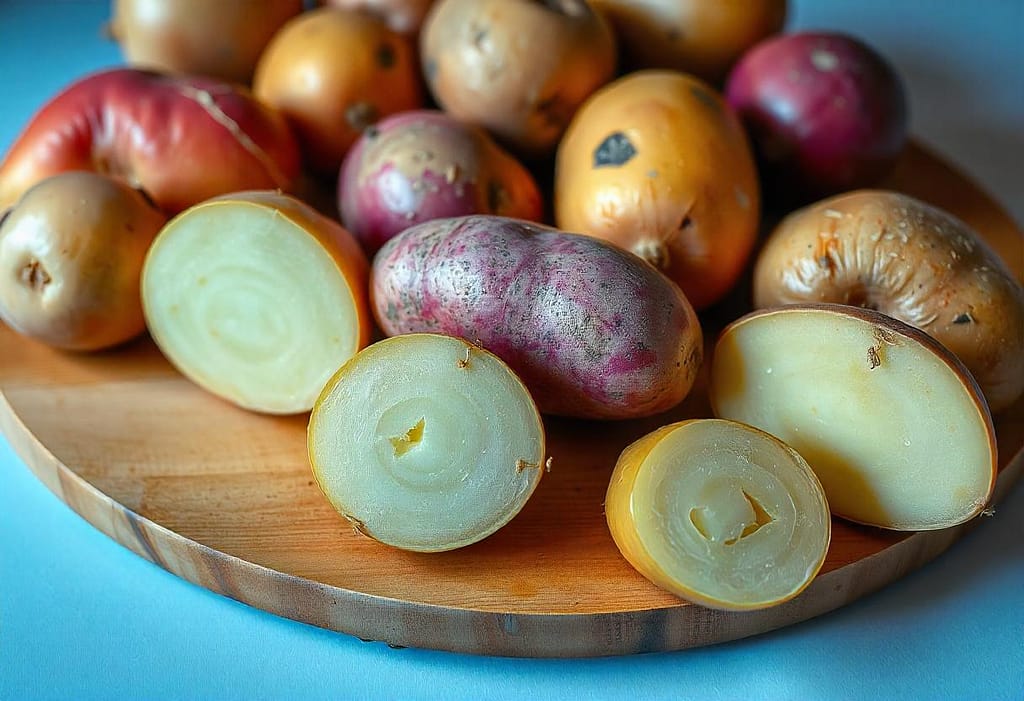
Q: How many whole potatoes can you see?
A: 12